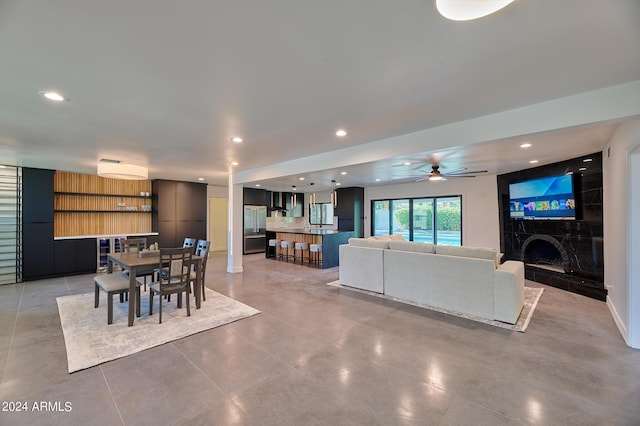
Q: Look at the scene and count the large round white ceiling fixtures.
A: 2